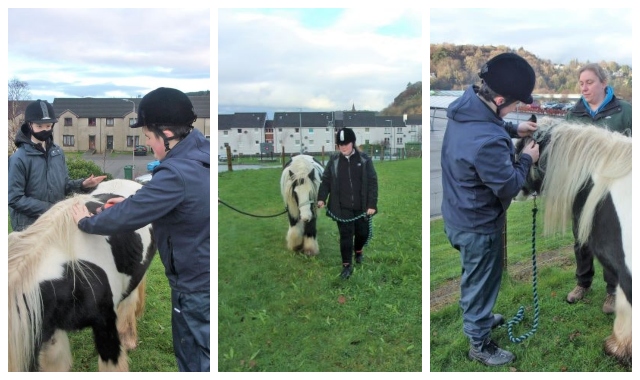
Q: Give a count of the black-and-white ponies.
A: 3